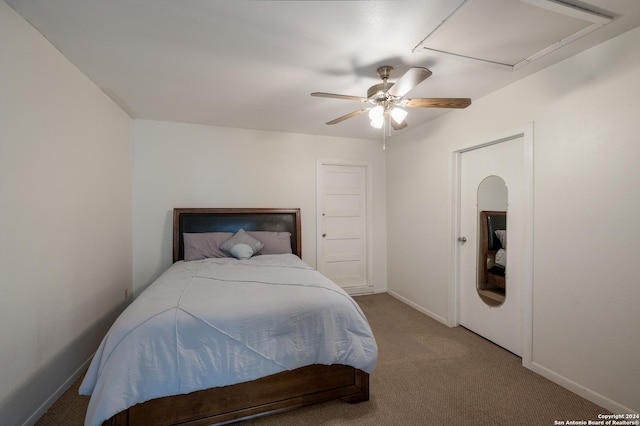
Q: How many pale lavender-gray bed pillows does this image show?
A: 2